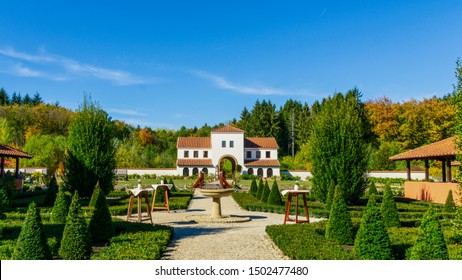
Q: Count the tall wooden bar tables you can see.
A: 3